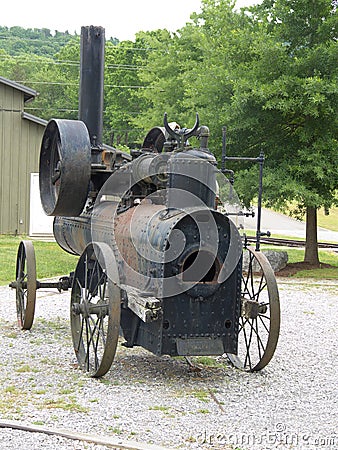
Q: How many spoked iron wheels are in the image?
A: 3